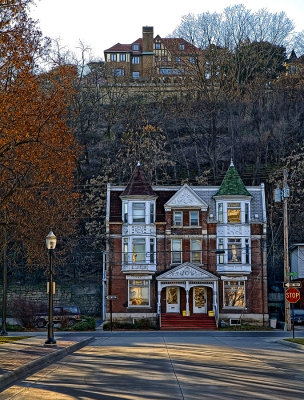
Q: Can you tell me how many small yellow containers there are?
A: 2